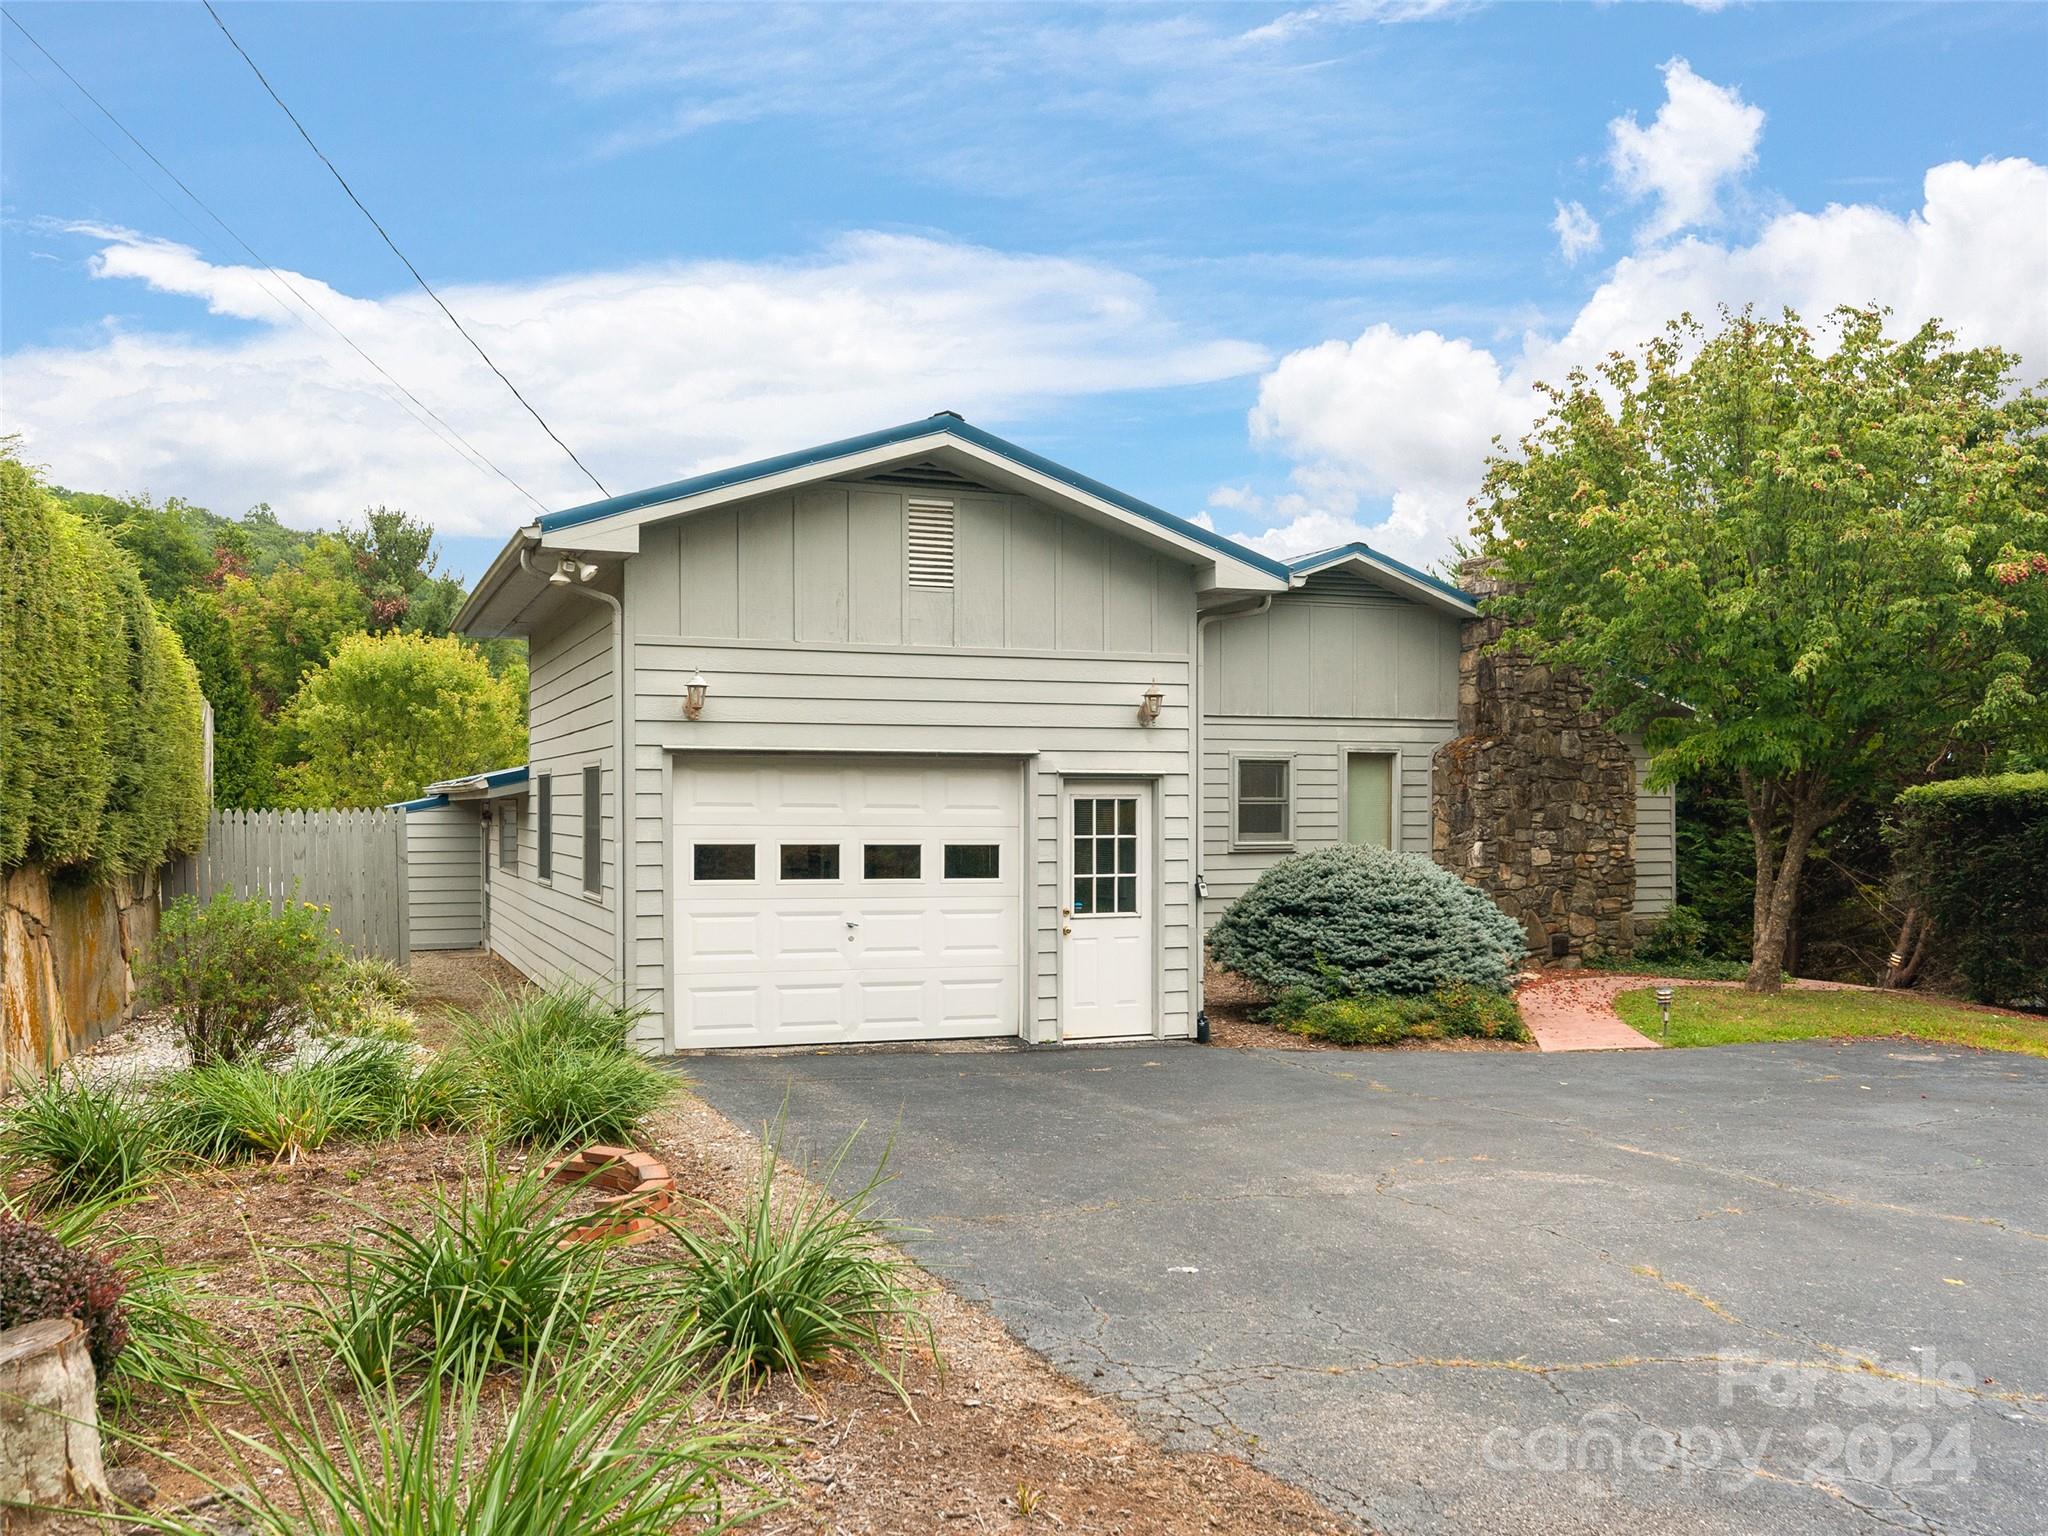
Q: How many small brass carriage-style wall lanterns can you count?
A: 2